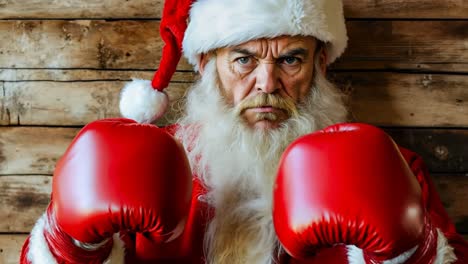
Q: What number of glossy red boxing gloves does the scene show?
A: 2